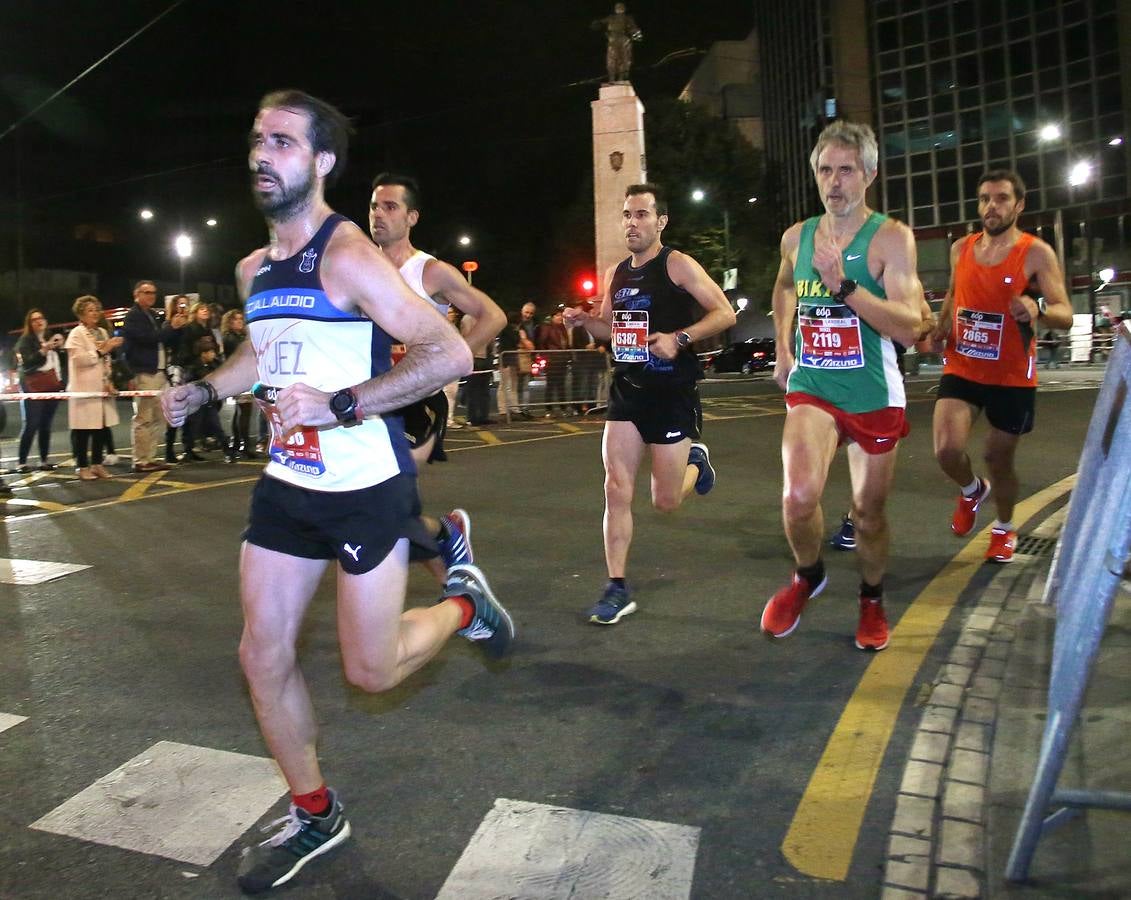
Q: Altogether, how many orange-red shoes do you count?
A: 4